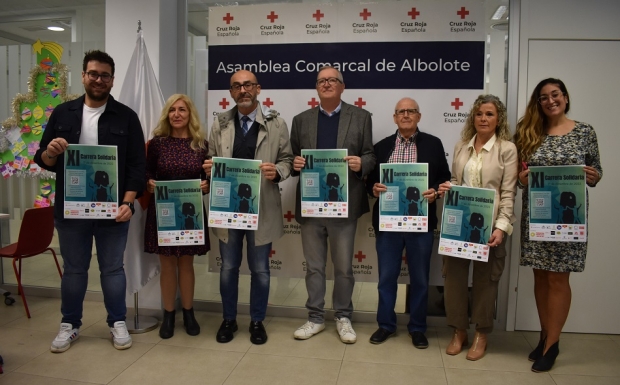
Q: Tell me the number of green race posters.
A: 7